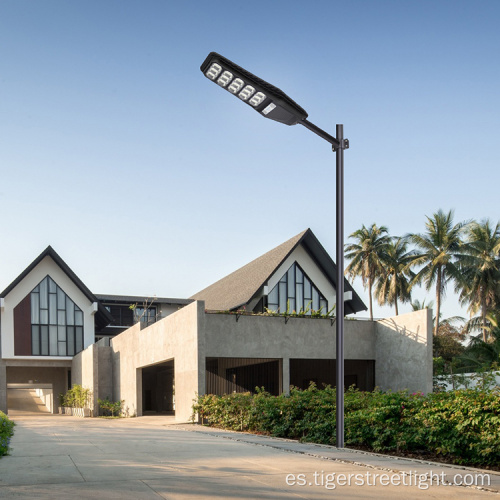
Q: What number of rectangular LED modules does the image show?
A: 5